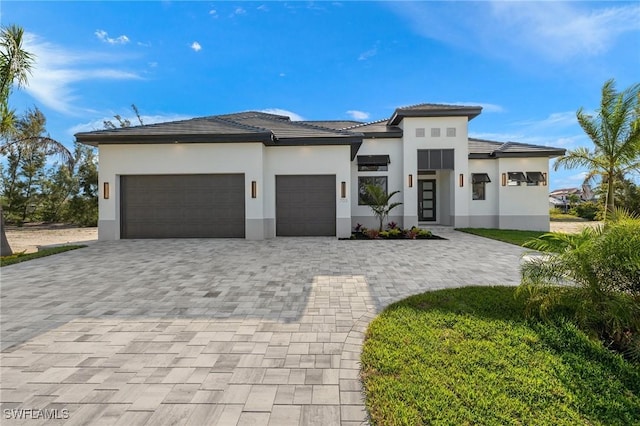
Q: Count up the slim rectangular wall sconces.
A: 7